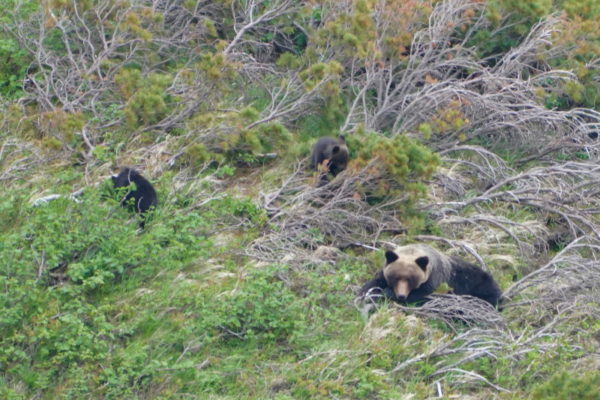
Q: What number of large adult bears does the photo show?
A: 1